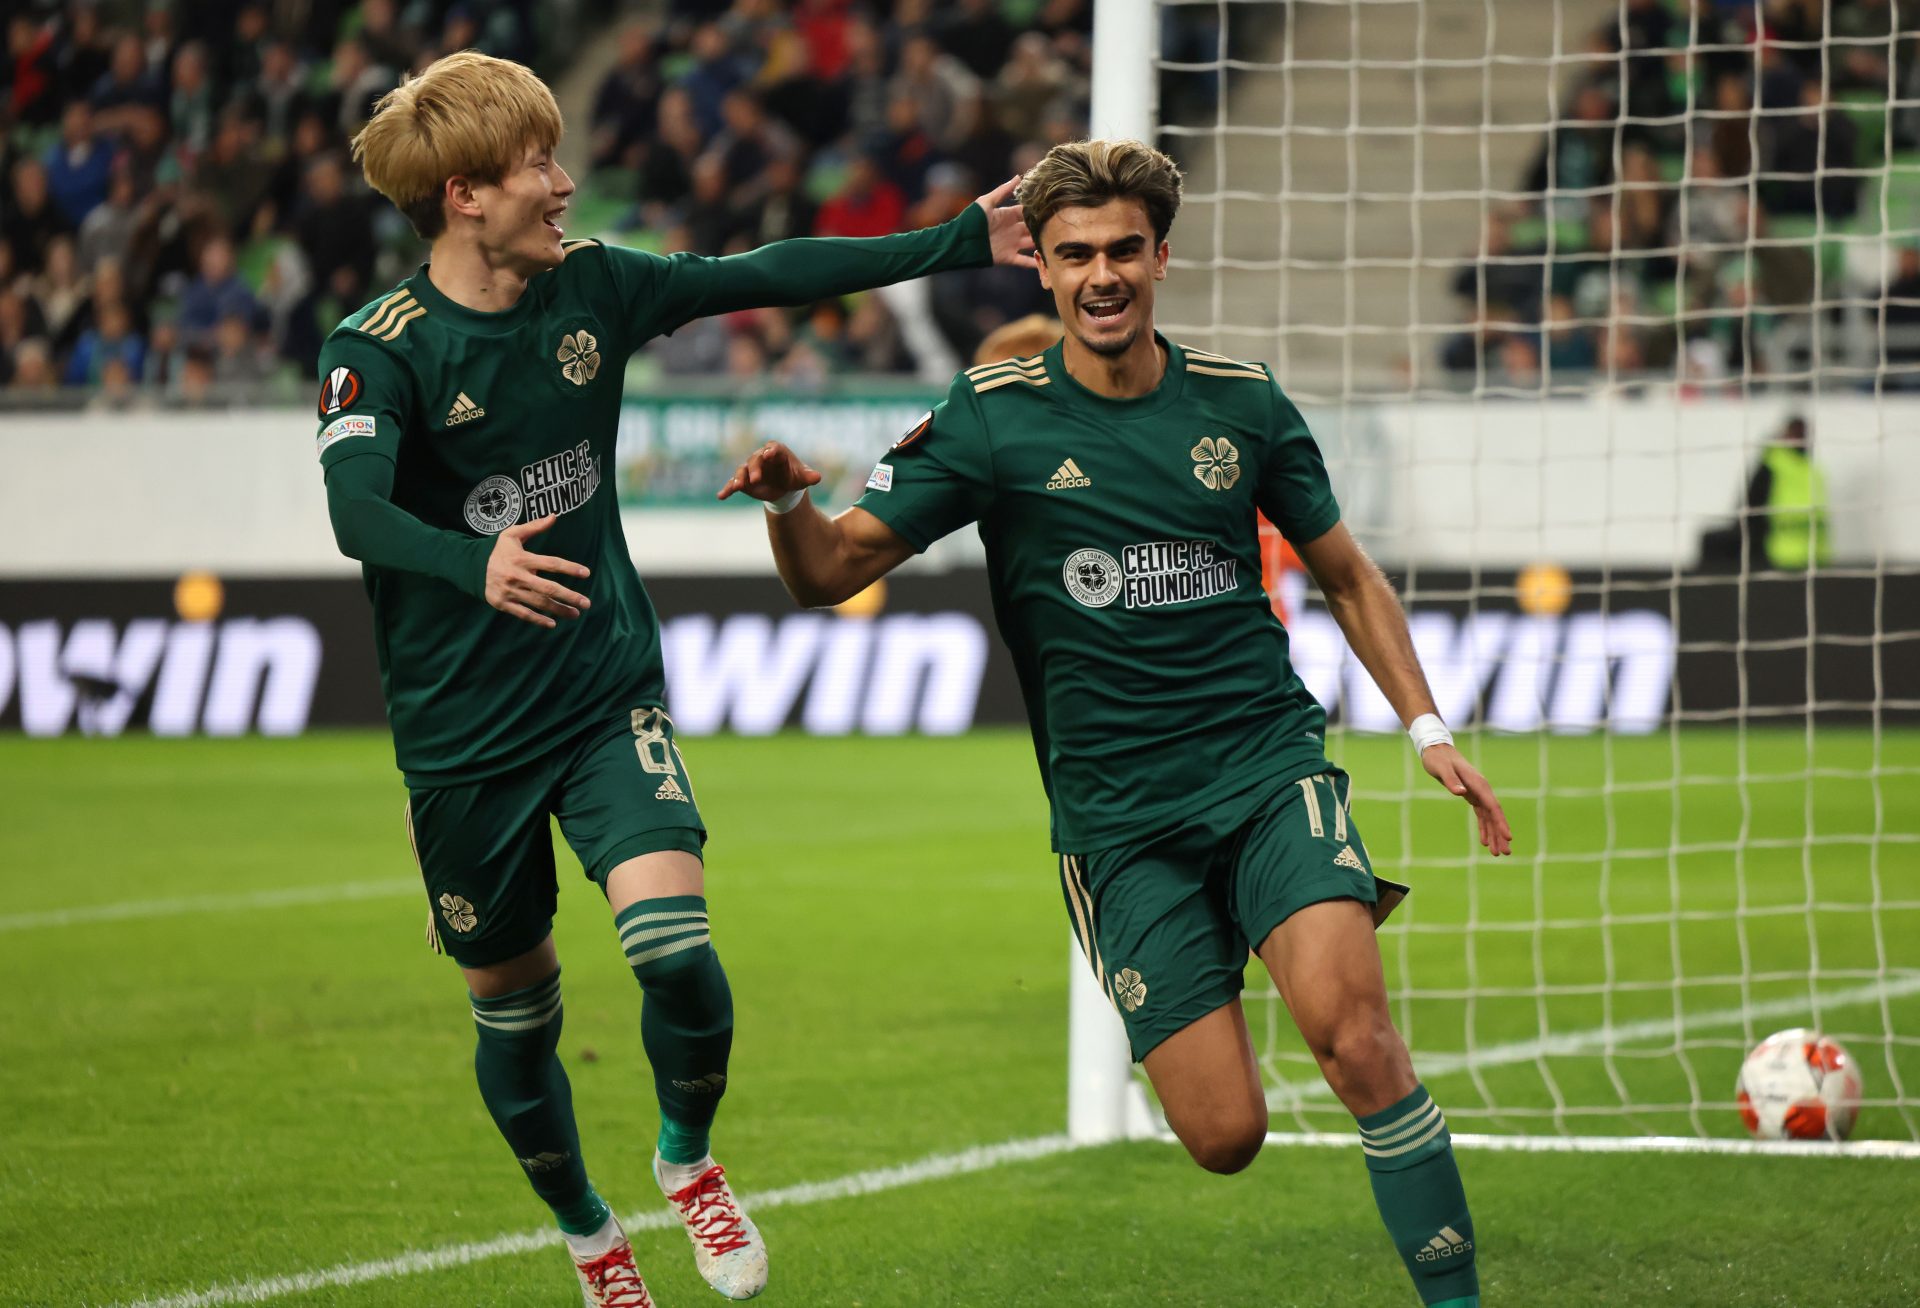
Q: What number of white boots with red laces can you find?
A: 2